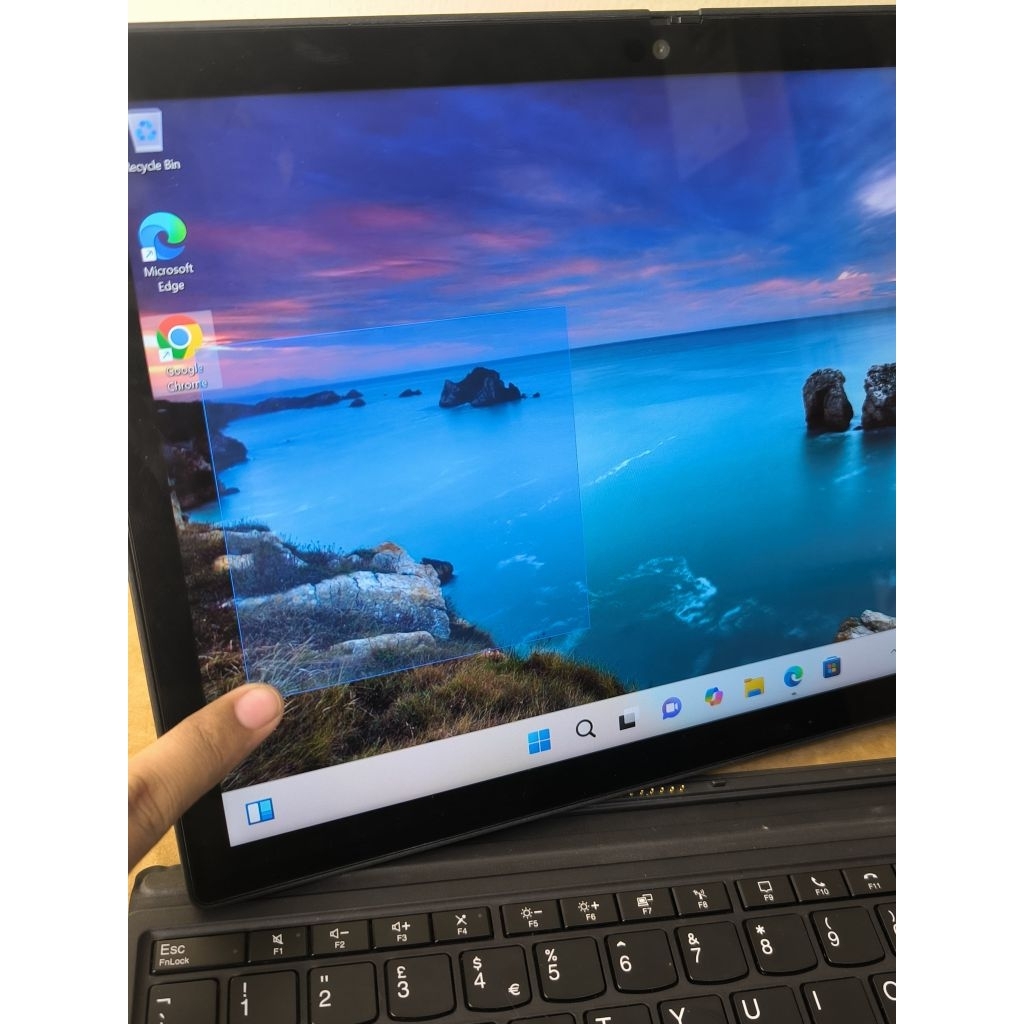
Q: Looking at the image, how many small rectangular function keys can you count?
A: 11